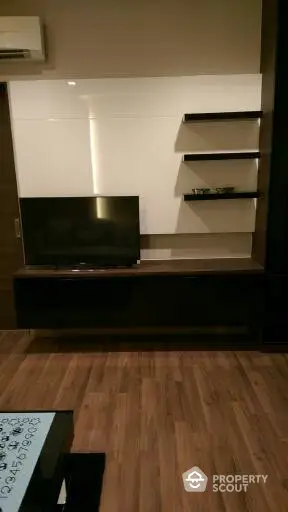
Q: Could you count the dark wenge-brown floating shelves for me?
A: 3